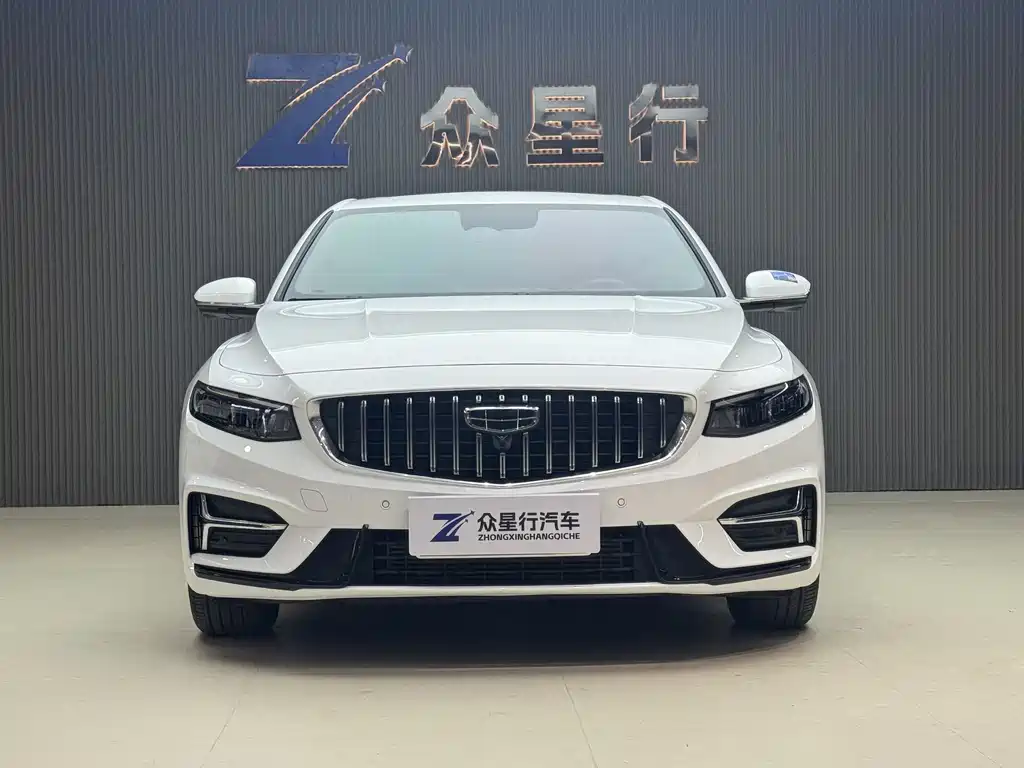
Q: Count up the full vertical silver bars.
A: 12